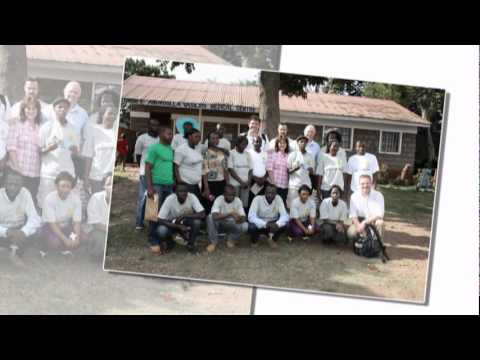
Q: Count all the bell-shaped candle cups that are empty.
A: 0